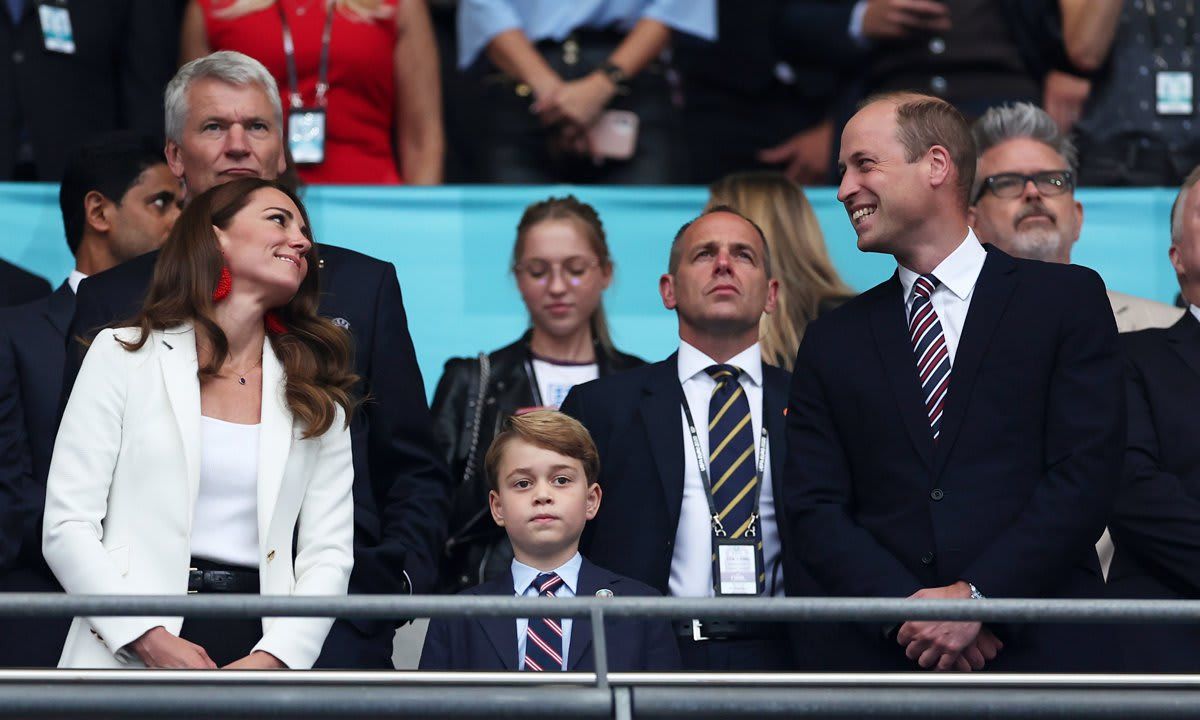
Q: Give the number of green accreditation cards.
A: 3